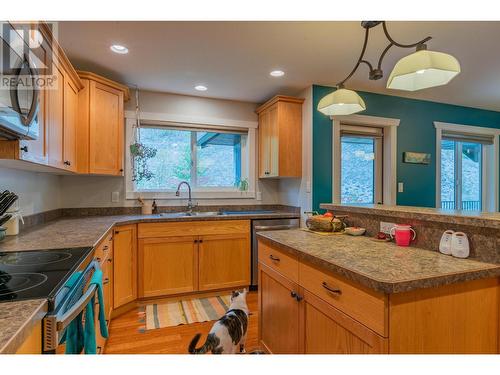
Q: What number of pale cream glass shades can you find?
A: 2